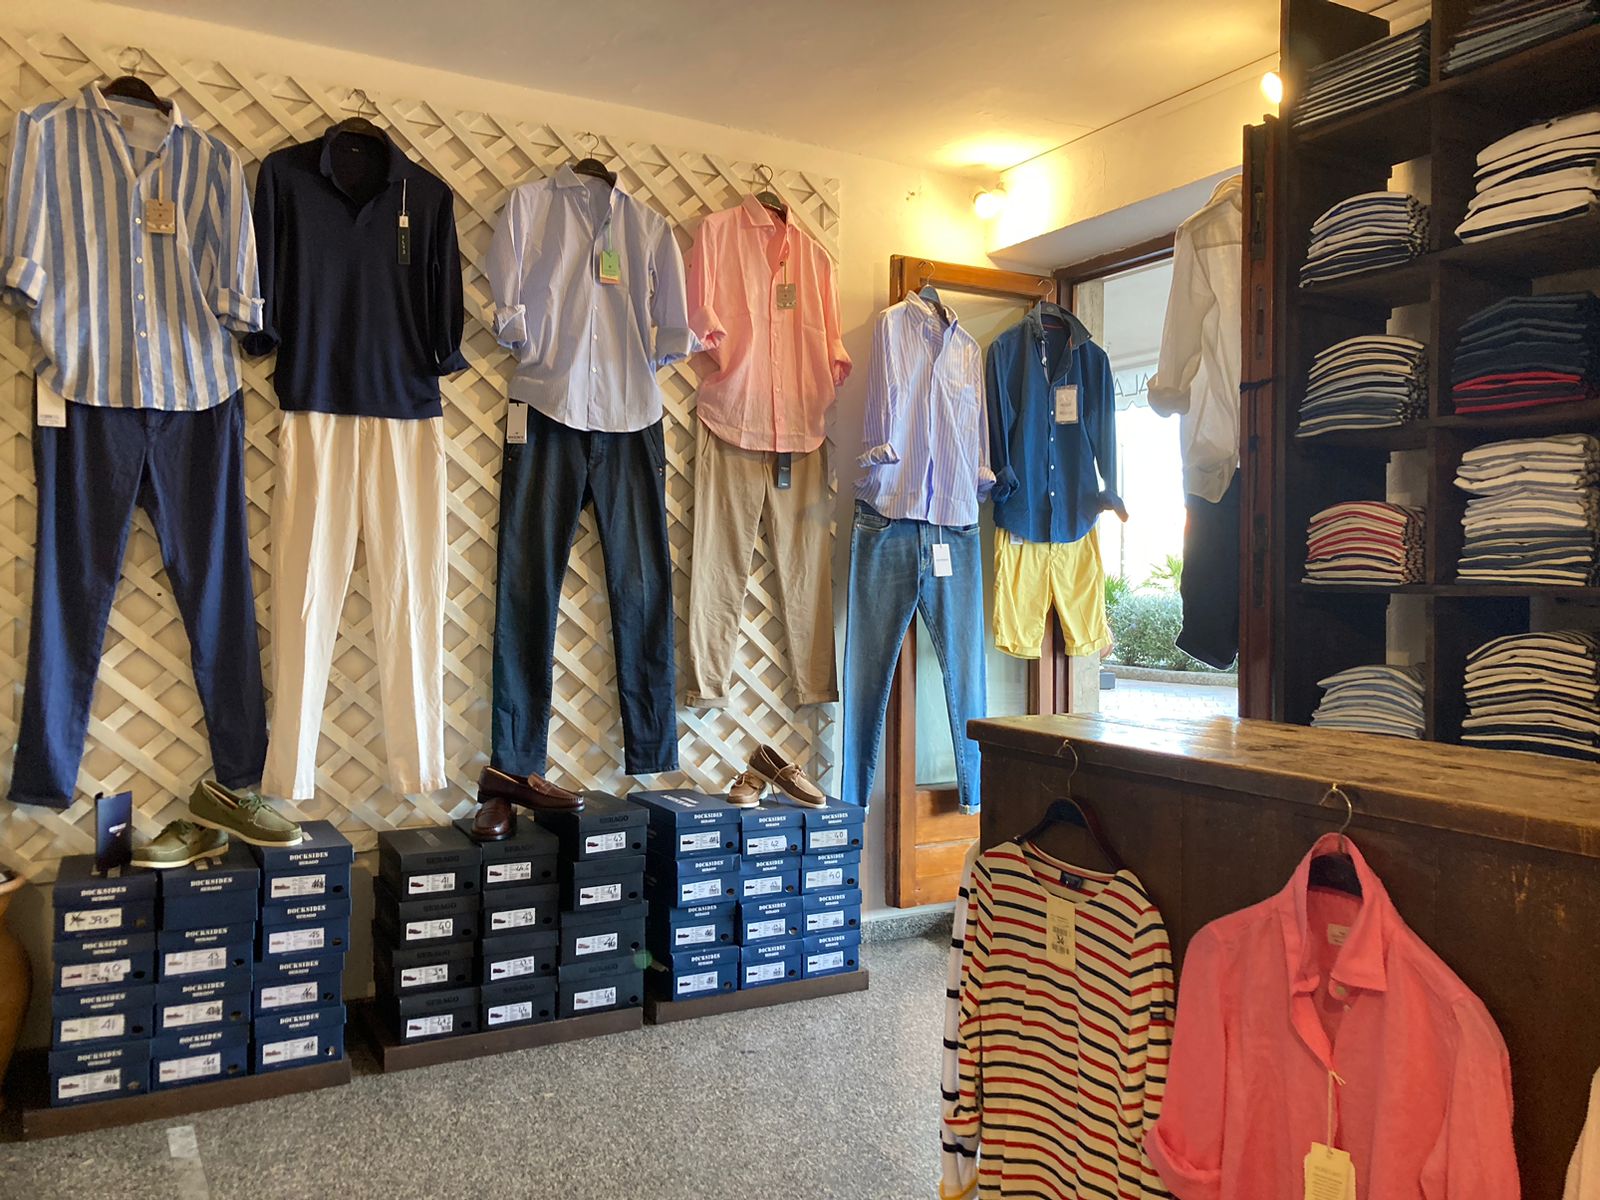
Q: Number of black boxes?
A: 12